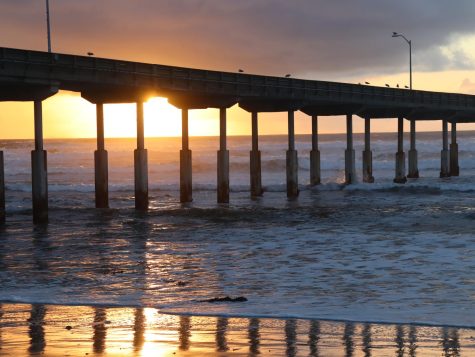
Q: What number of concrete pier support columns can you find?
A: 15